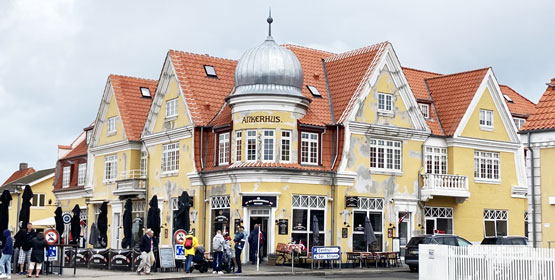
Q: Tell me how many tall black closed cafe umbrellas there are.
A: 8